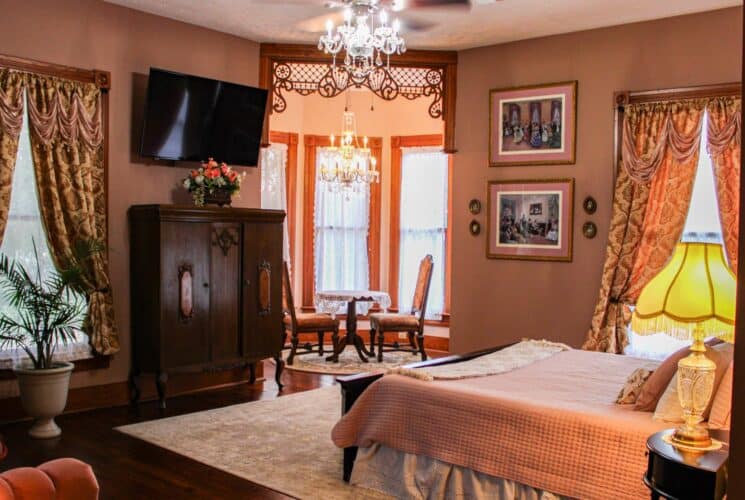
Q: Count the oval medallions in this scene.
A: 4